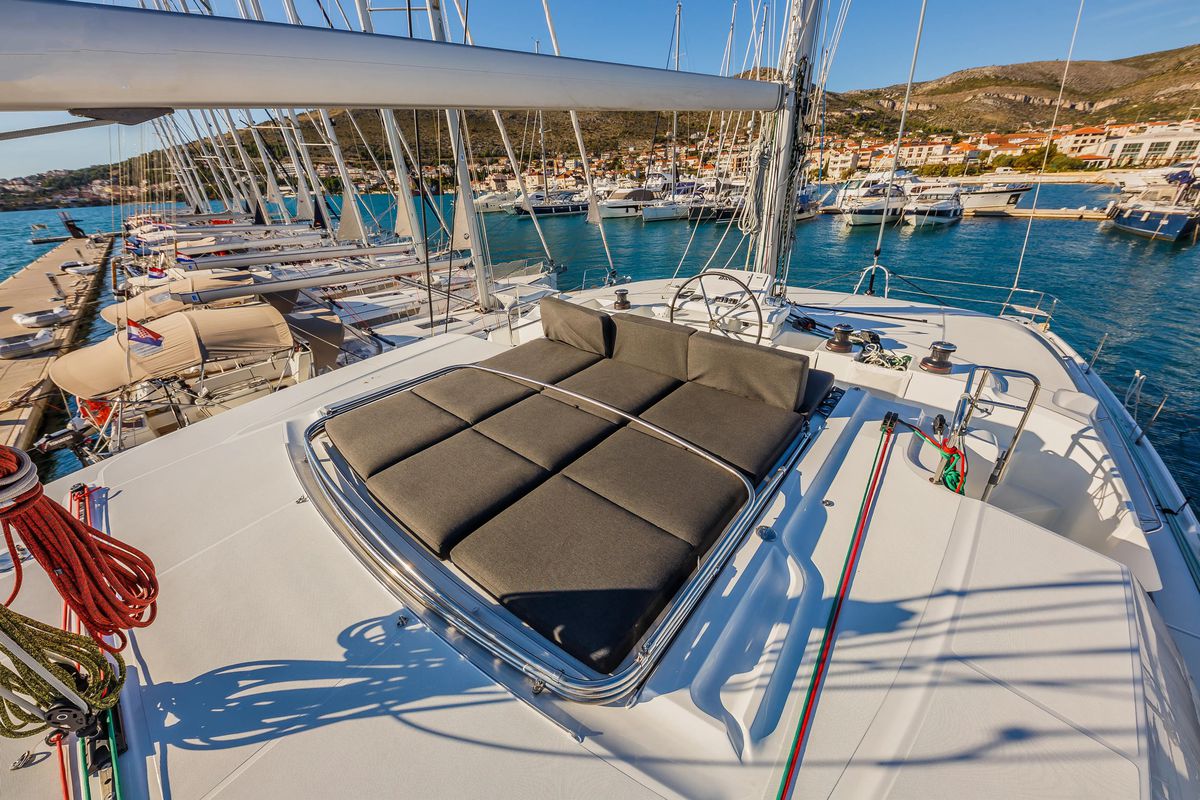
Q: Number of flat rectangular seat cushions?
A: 9